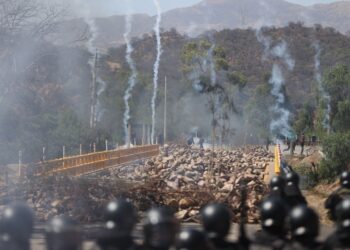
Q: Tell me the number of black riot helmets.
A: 12